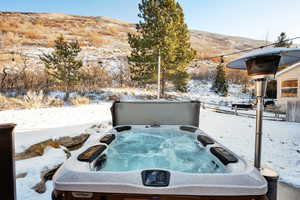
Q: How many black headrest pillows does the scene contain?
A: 6